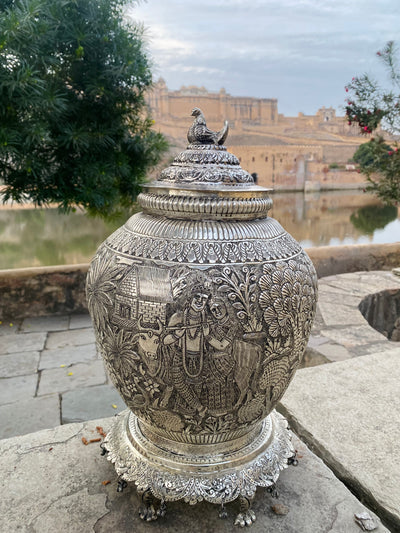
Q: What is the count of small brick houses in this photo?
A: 1